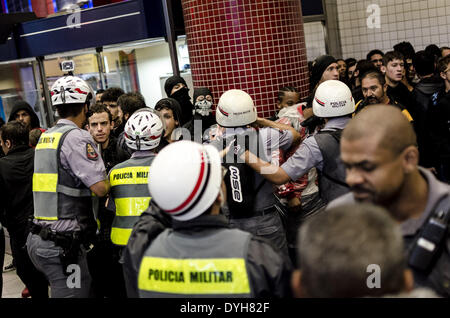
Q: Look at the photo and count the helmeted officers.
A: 5